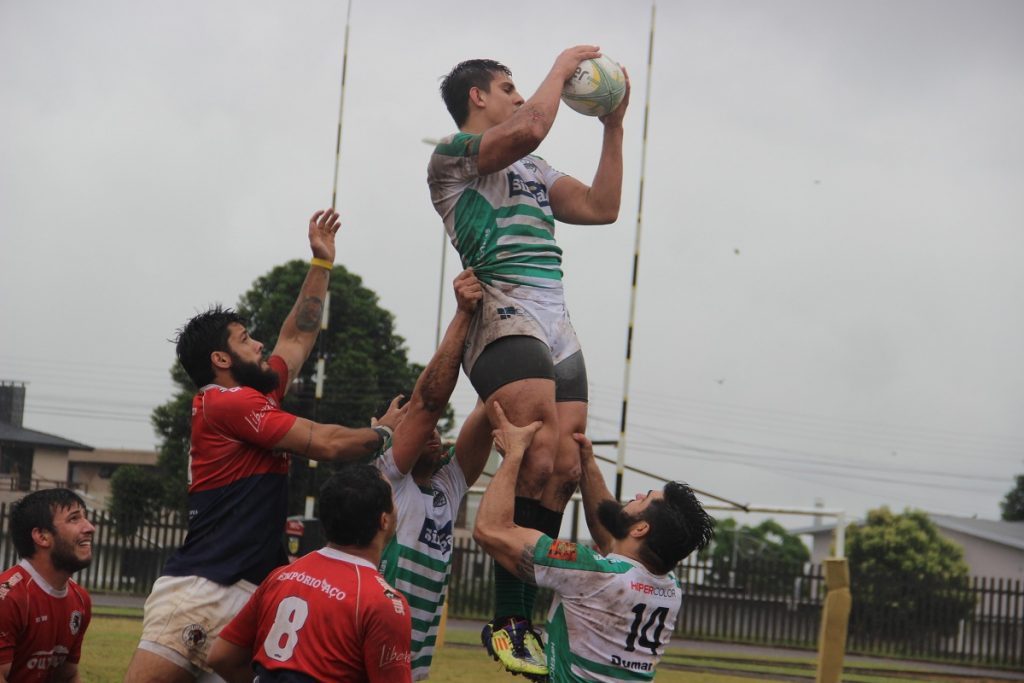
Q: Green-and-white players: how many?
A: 3